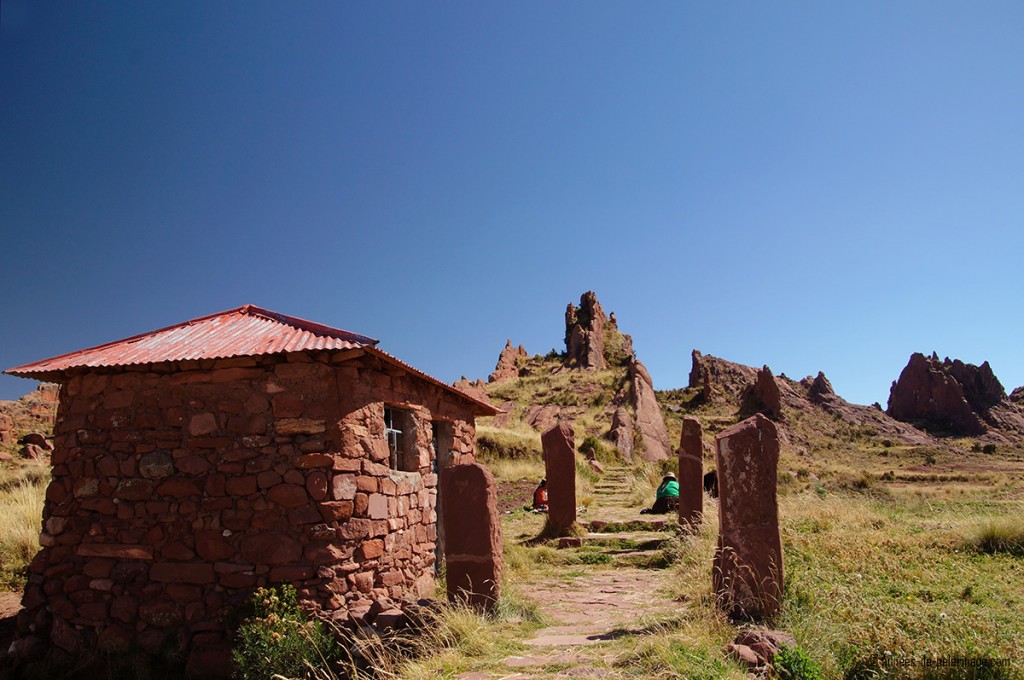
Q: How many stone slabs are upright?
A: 4